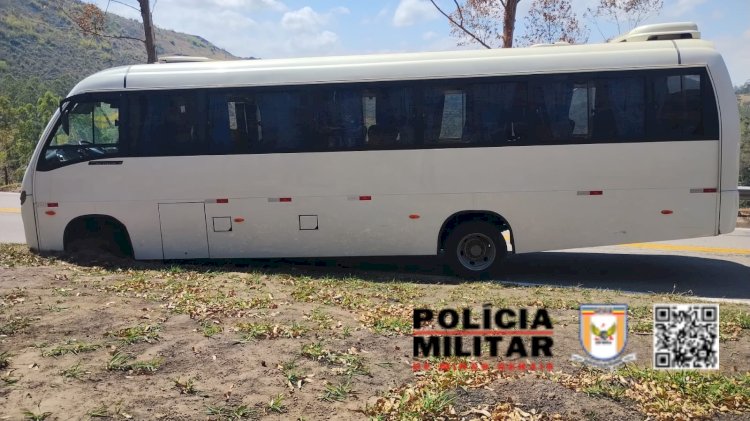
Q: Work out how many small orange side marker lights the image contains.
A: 4